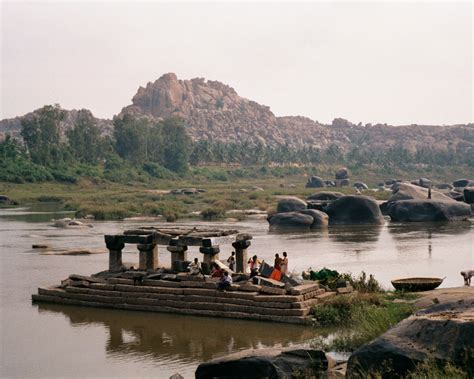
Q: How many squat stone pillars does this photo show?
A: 5